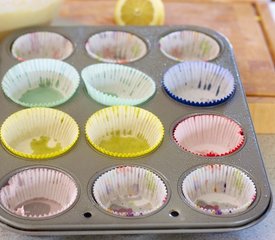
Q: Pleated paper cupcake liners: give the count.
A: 12